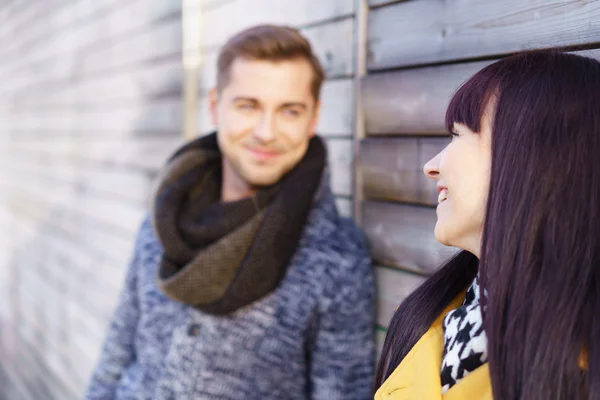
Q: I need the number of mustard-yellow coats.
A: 1